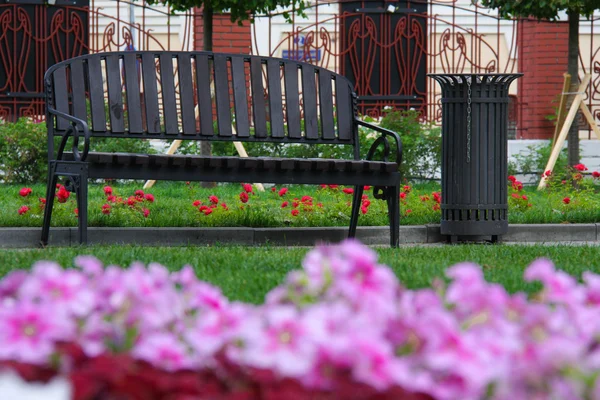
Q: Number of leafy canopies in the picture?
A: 2